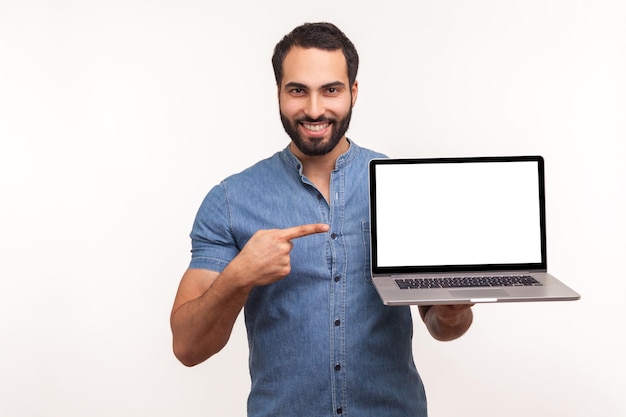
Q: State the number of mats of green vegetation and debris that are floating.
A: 0